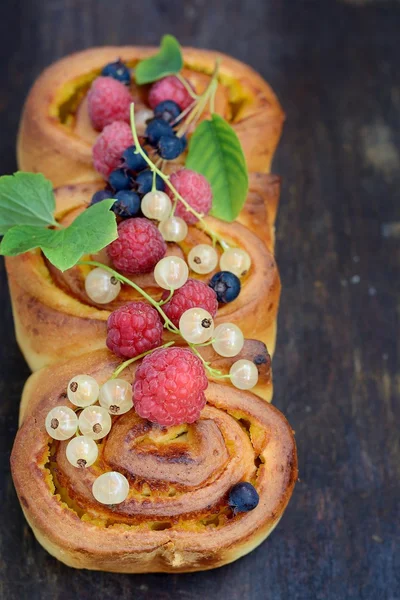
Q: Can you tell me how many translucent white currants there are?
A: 15